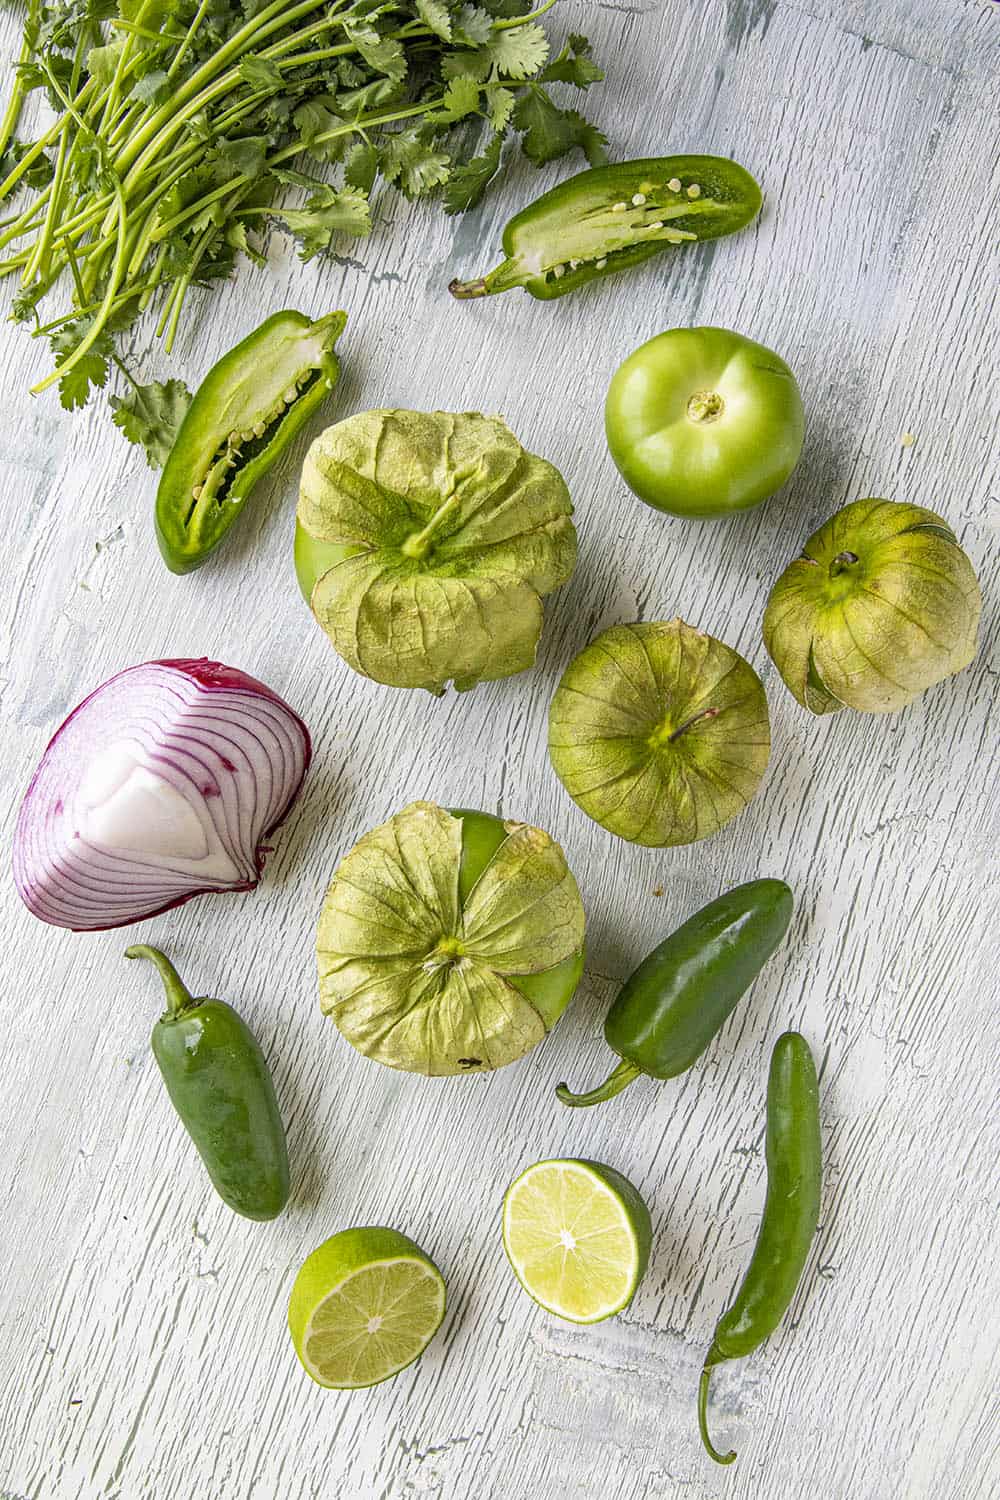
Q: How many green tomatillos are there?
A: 5